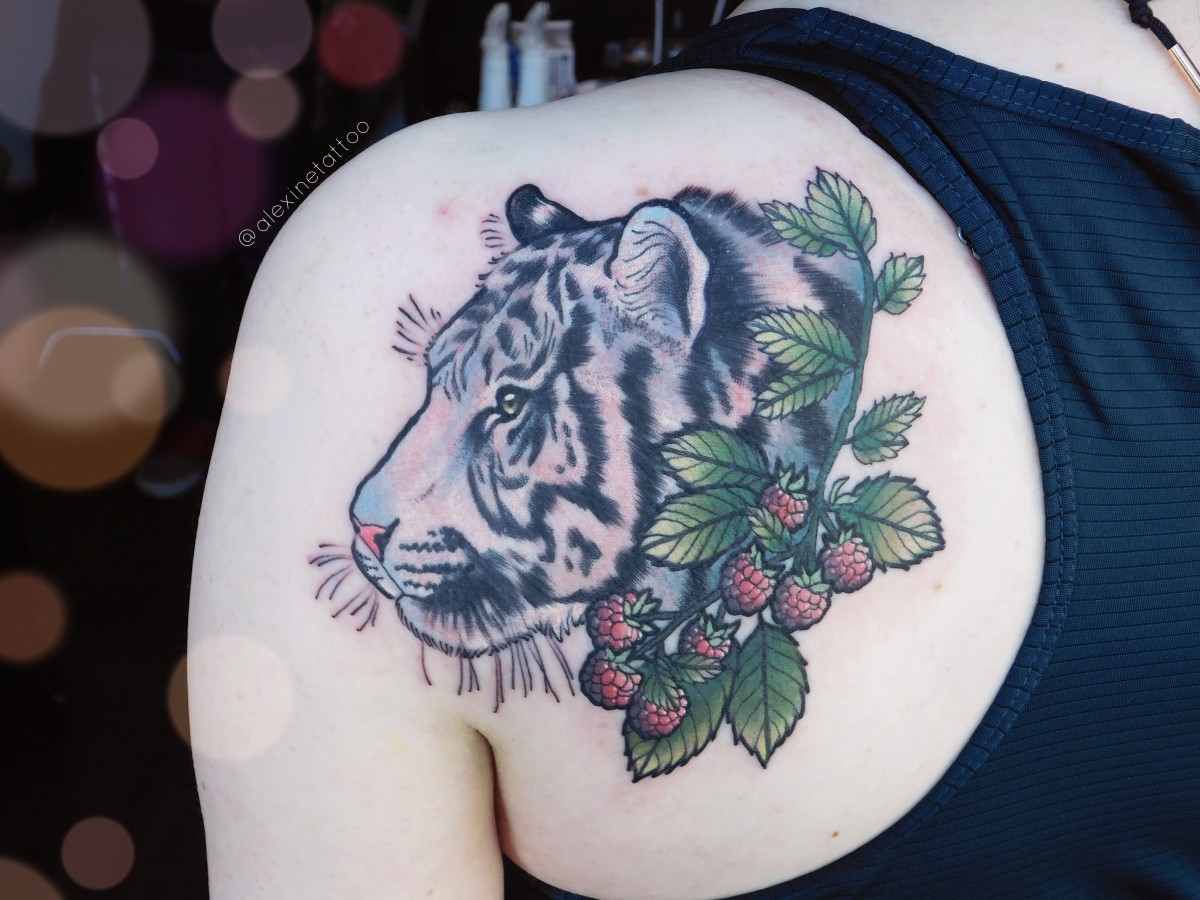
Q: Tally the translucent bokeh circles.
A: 14